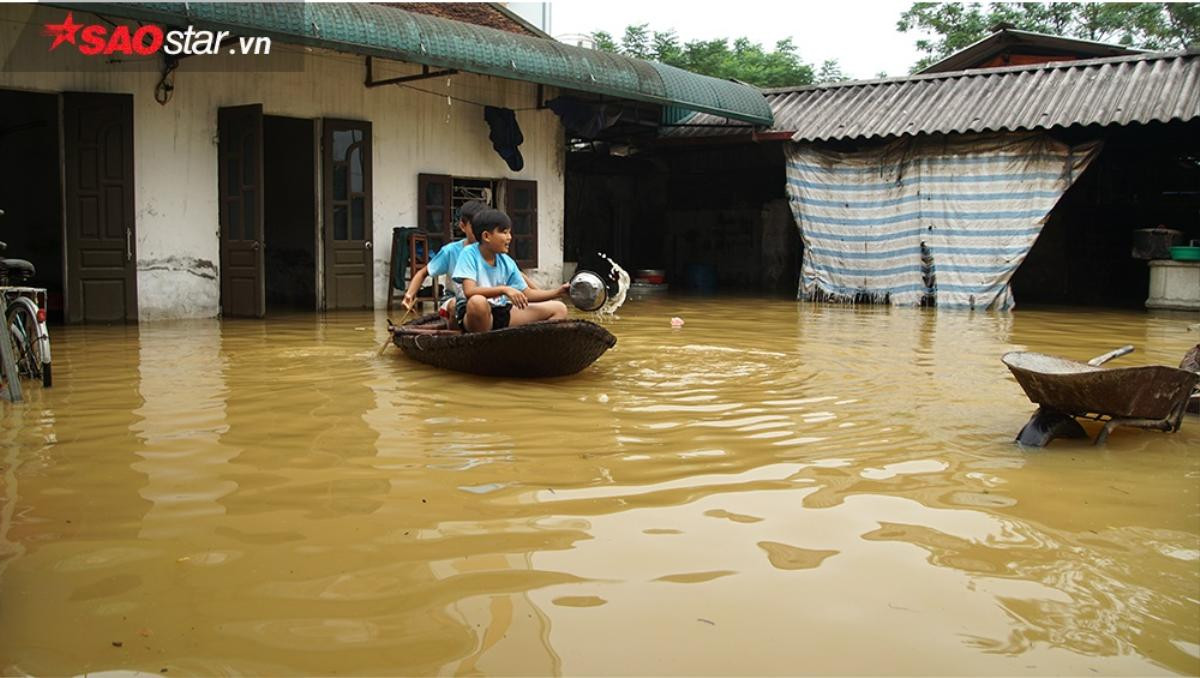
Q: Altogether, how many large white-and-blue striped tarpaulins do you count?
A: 1